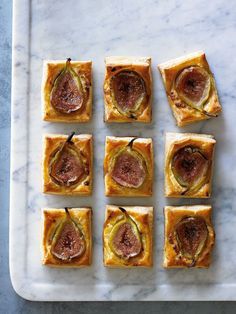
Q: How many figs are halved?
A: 9